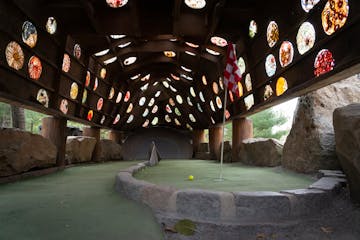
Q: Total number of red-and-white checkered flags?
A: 1